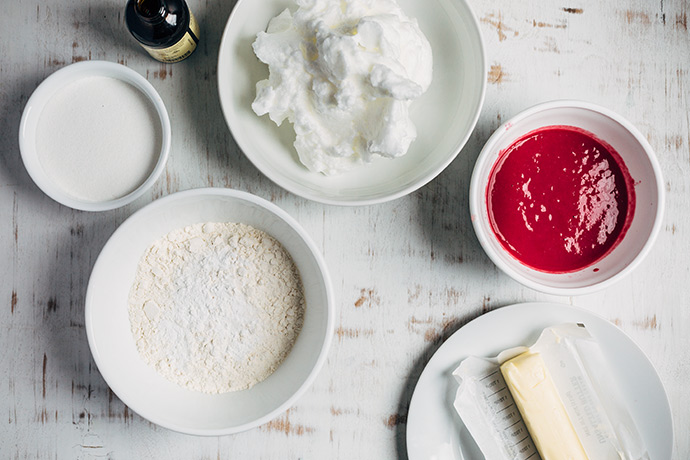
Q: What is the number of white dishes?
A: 5